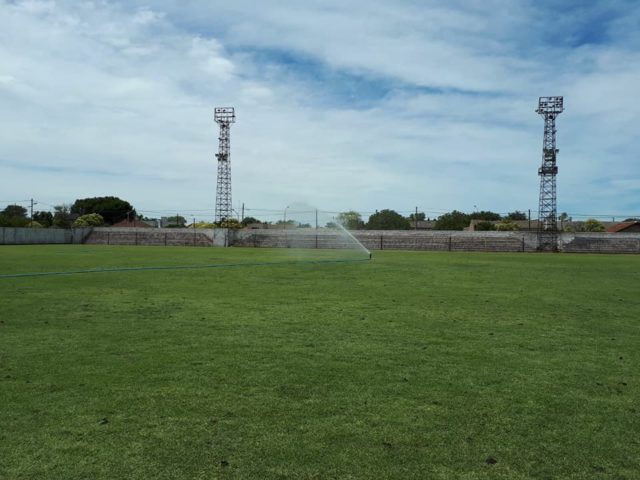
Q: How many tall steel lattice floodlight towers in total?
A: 2